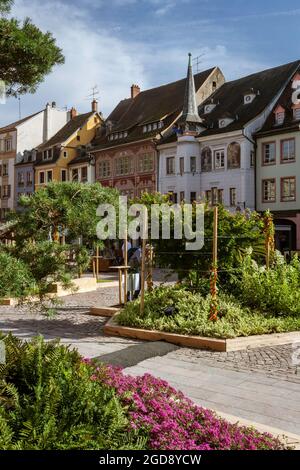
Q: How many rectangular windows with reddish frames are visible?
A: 4